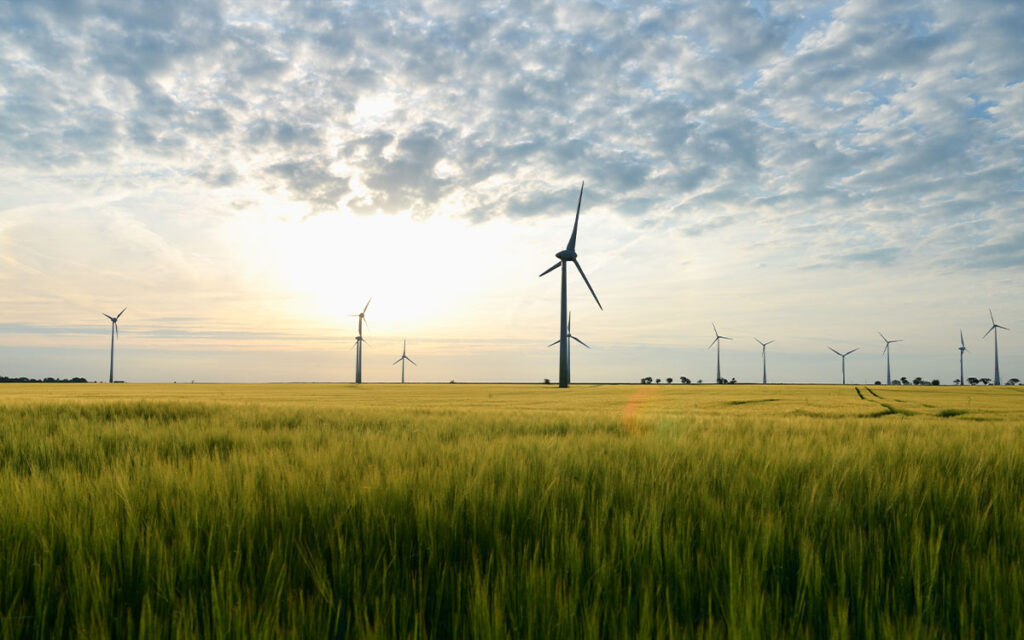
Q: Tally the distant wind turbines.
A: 11